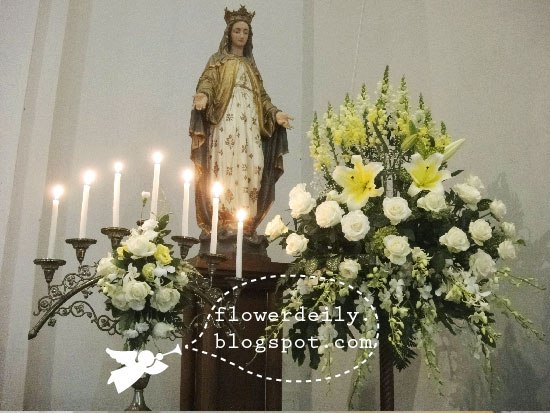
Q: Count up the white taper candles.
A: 7